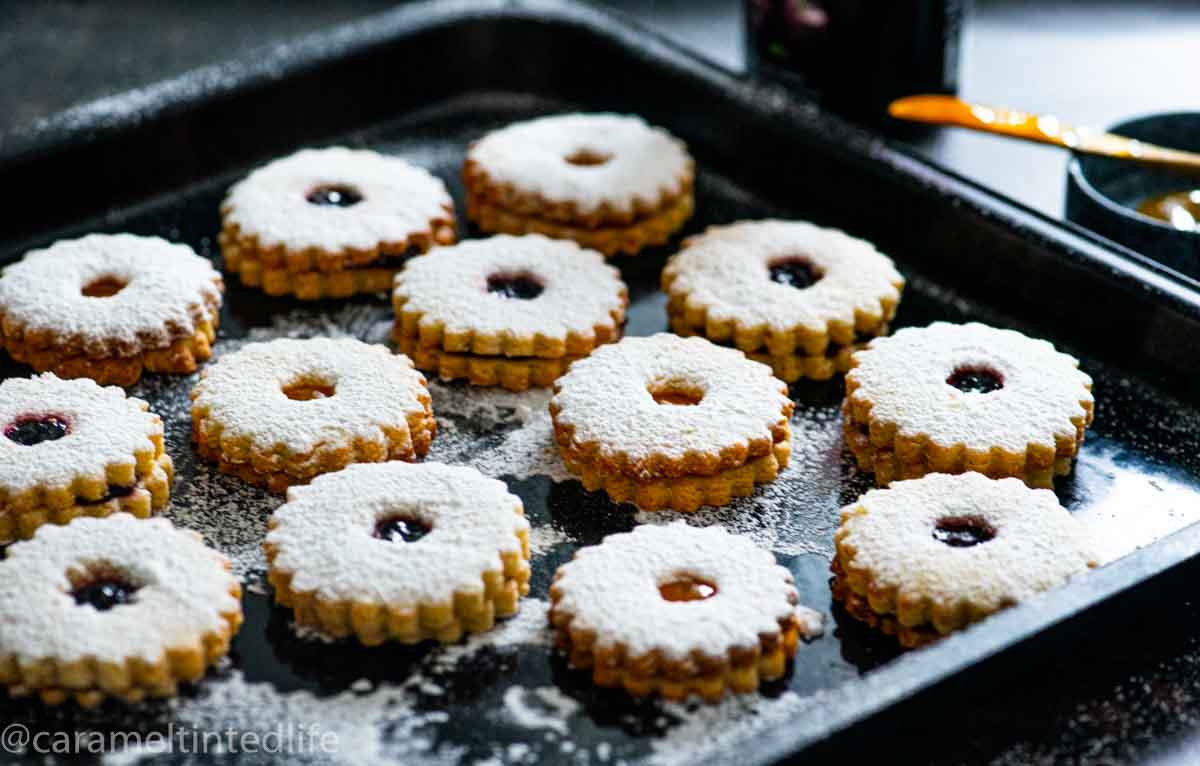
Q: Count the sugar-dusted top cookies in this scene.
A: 13